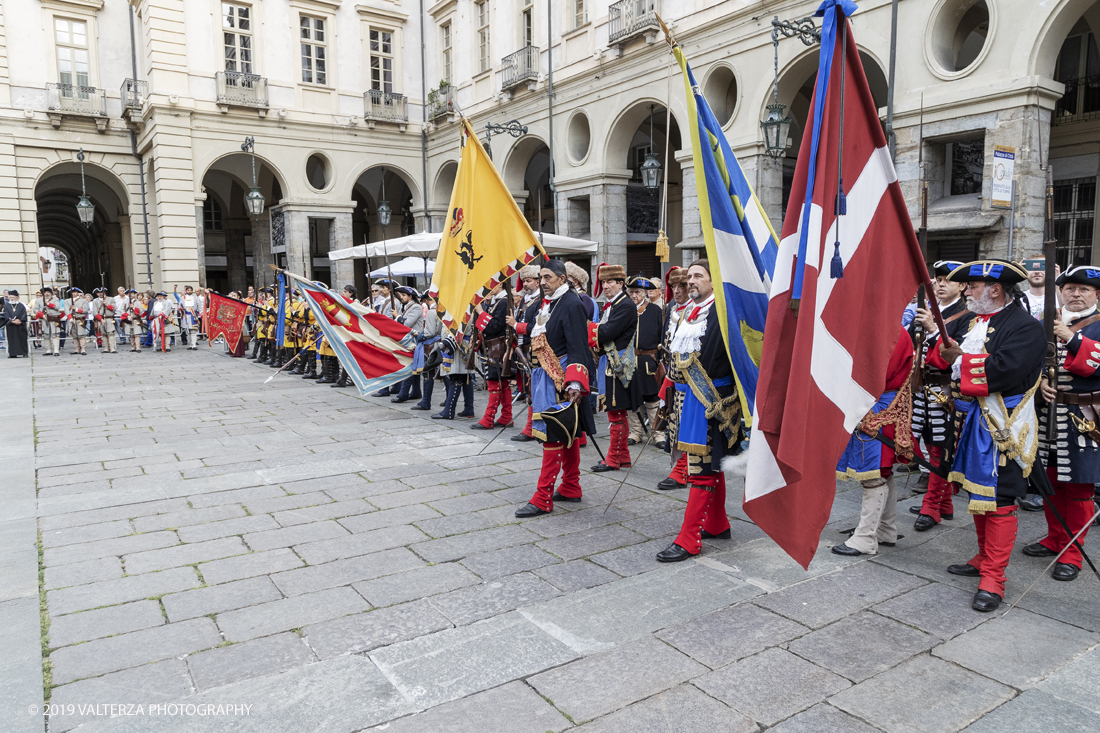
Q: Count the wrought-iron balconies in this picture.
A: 7